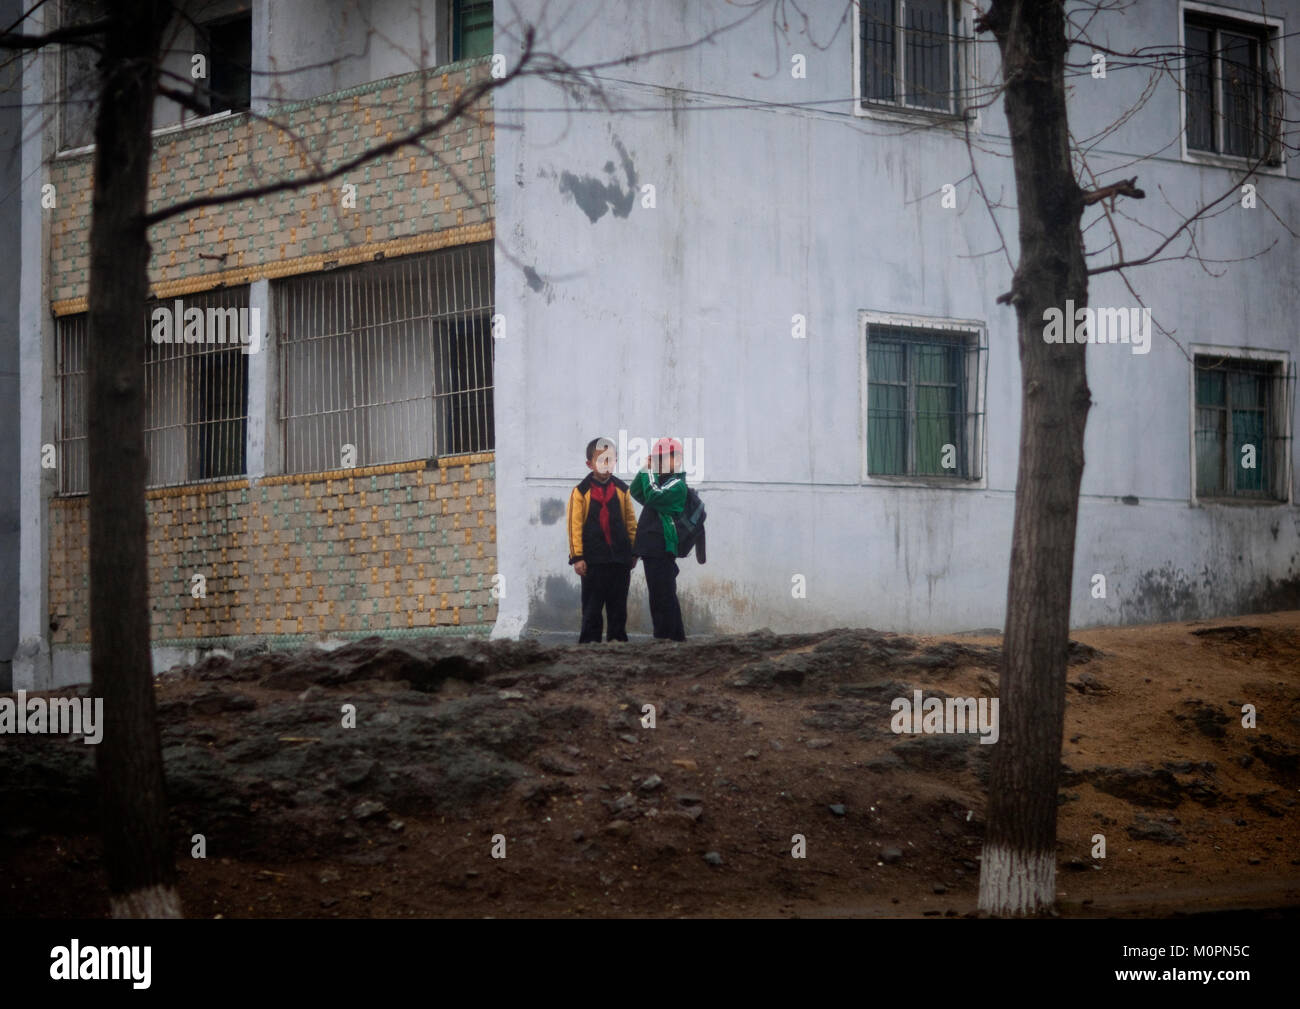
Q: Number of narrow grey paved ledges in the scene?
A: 1